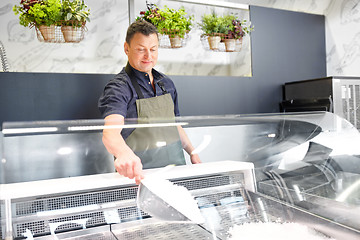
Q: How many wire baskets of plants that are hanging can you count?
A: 3